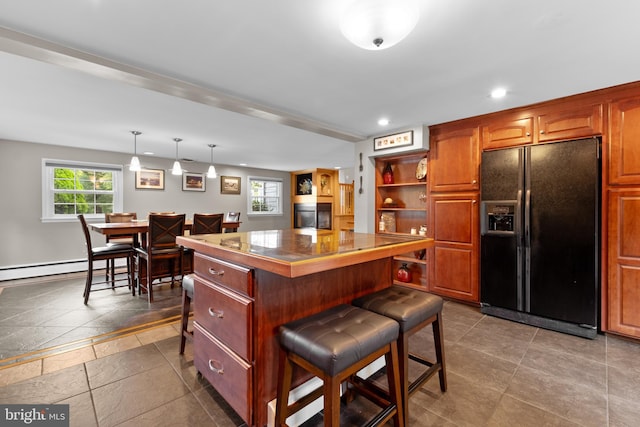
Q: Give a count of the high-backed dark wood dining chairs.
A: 6